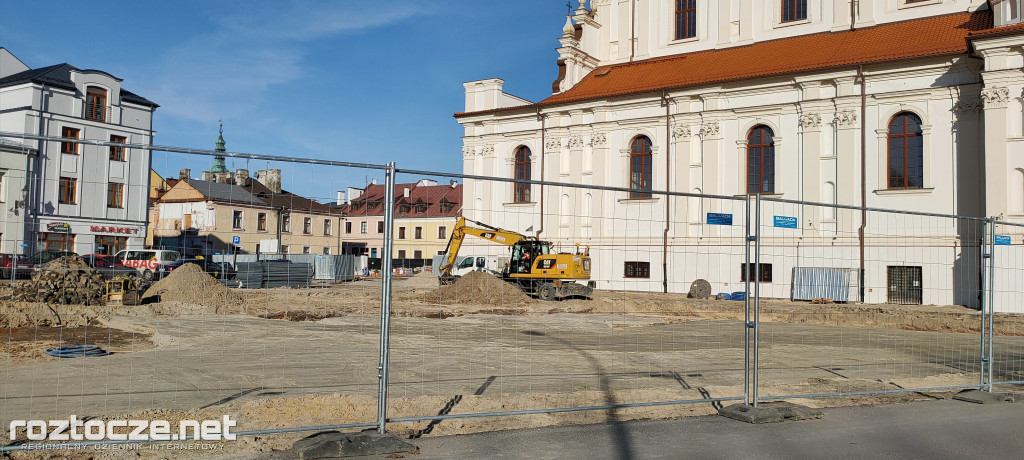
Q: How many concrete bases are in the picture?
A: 3